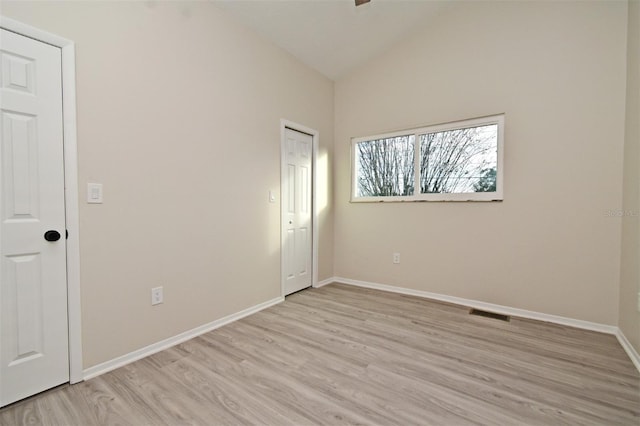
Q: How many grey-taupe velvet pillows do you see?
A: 0